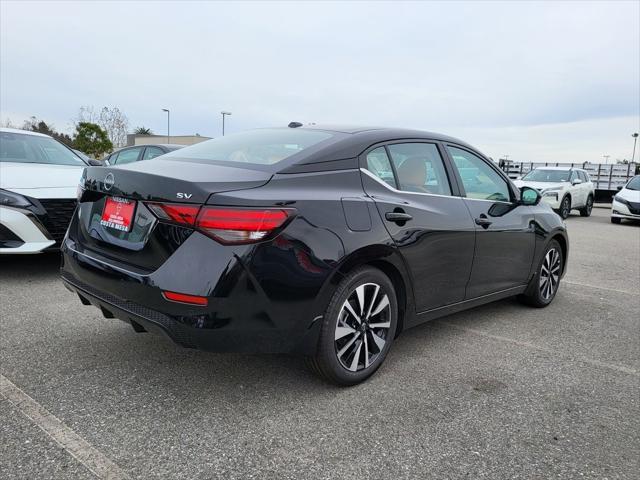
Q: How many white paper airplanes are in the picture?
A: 0